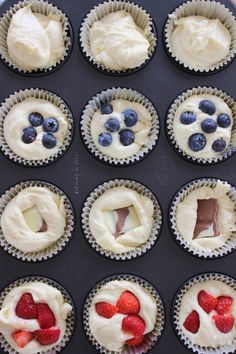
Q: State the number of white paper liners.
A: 12